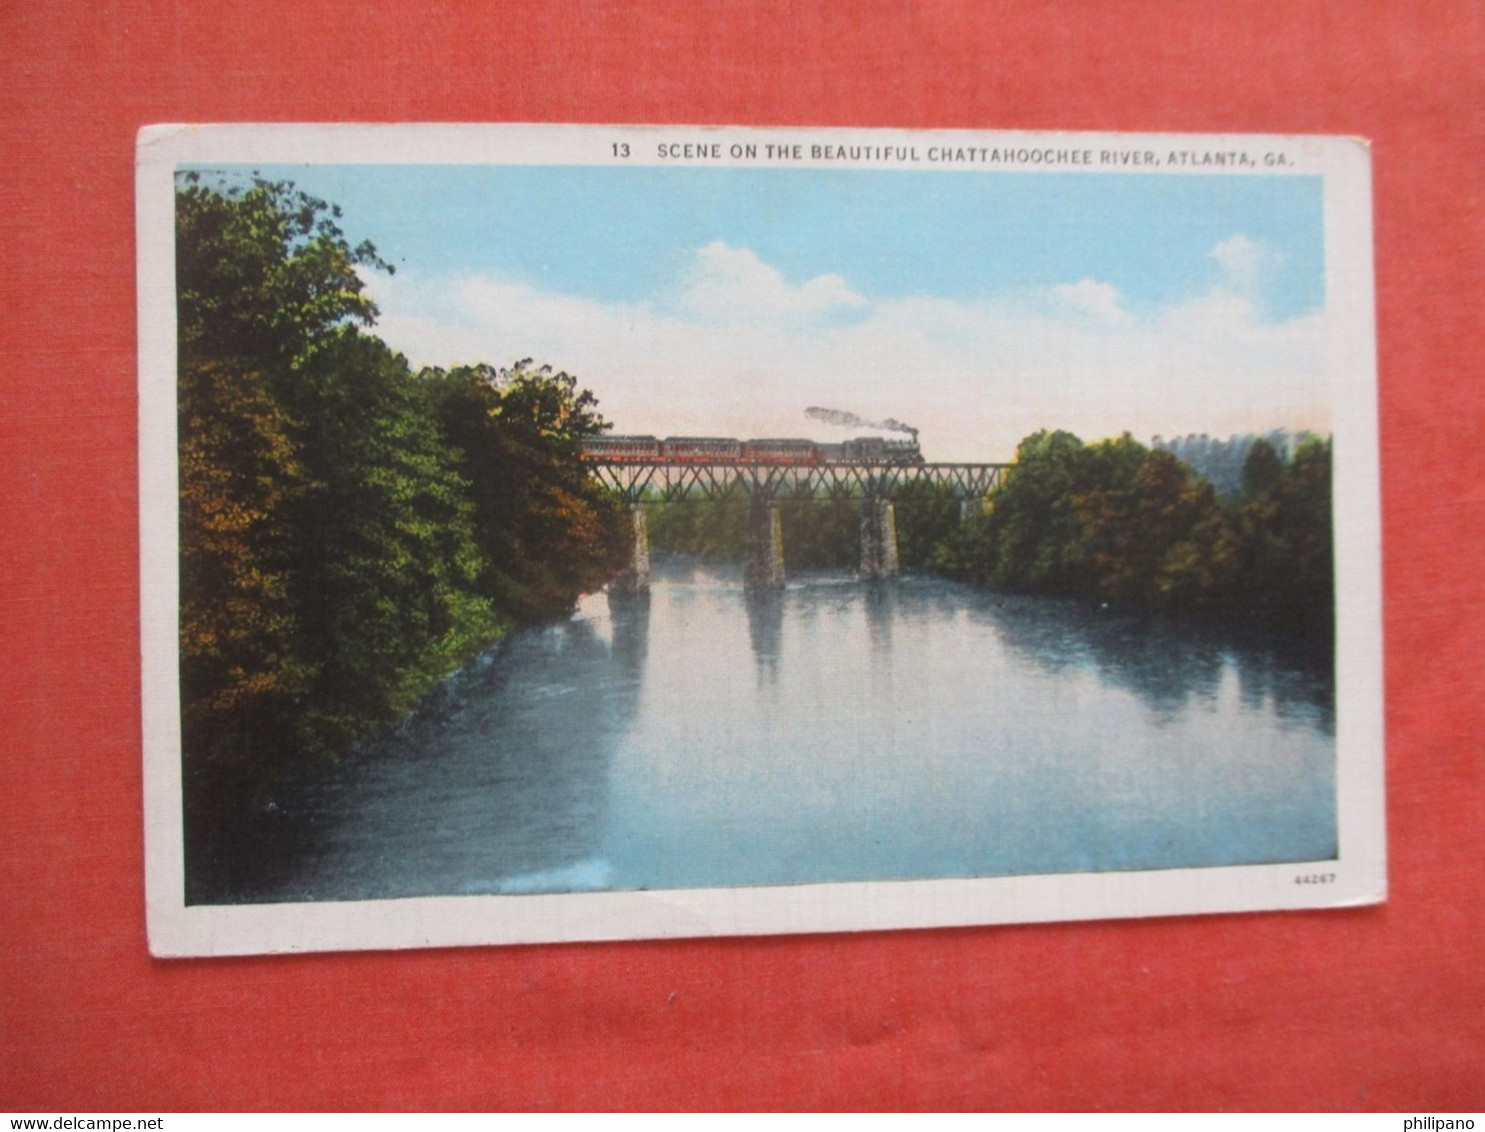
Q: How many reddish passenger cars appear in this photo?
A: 3